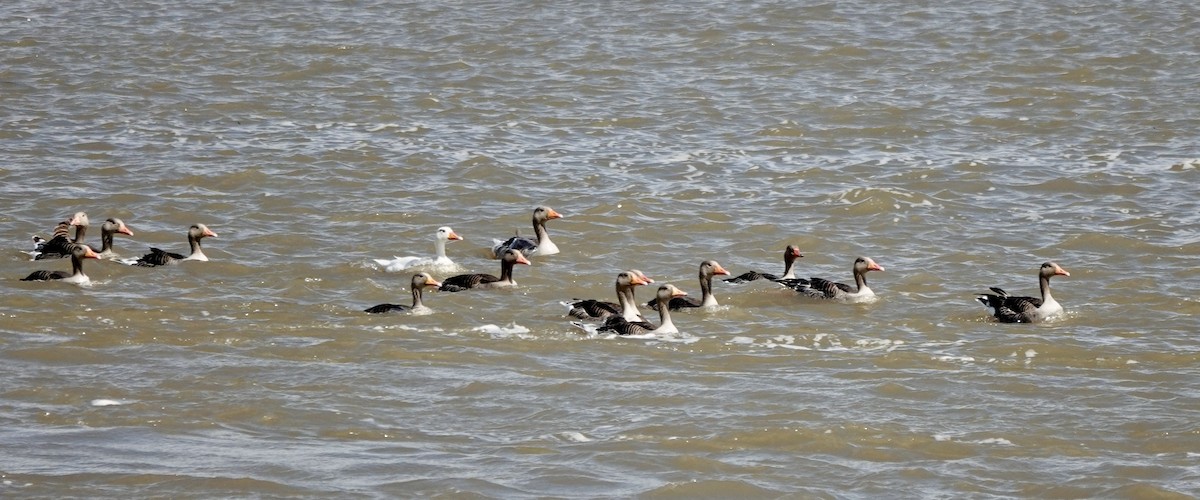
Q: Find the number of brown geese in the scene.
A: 14